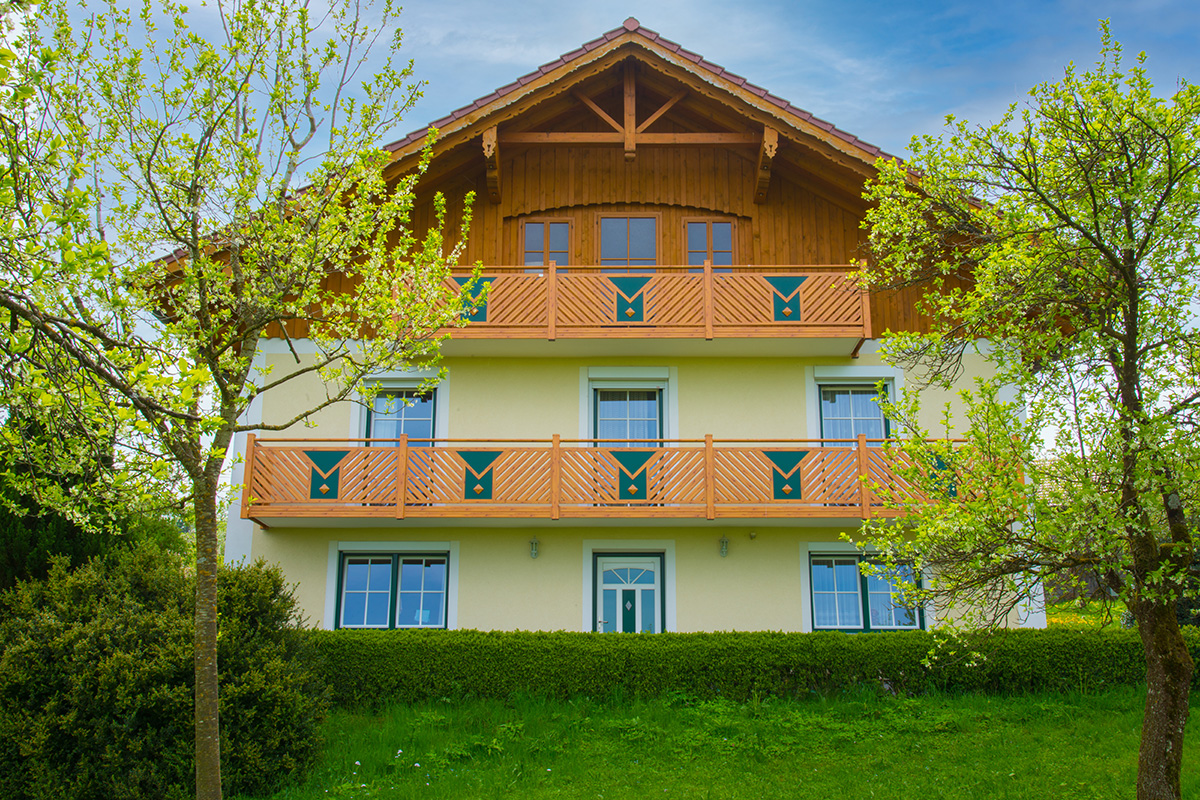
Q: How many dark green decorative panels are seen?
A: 8